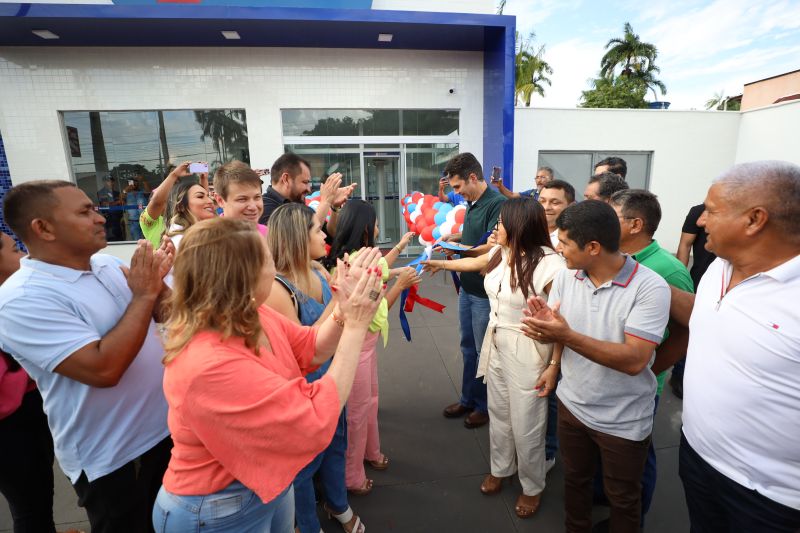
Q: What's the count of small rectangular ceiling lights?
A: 3